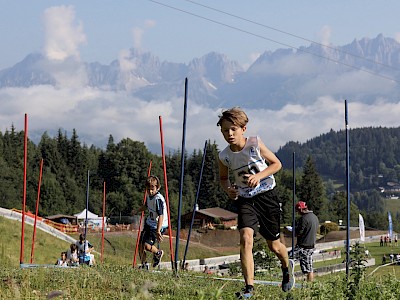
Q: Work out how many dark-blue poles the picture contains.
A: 5